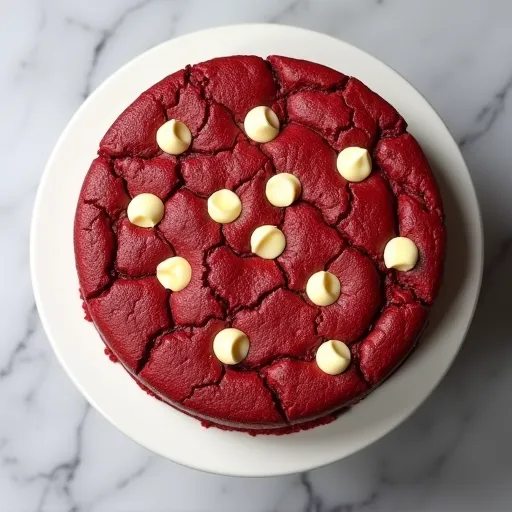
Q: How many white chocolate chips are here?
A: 12